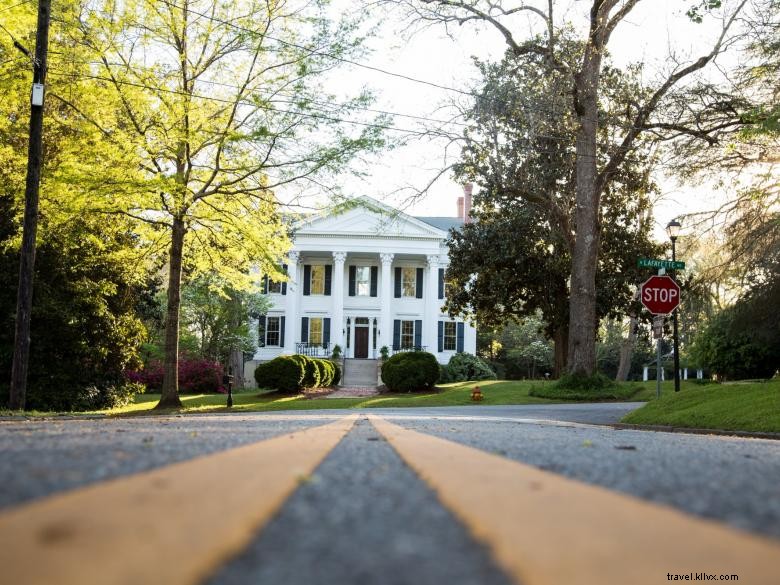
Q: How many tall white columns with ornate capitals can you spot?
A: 4